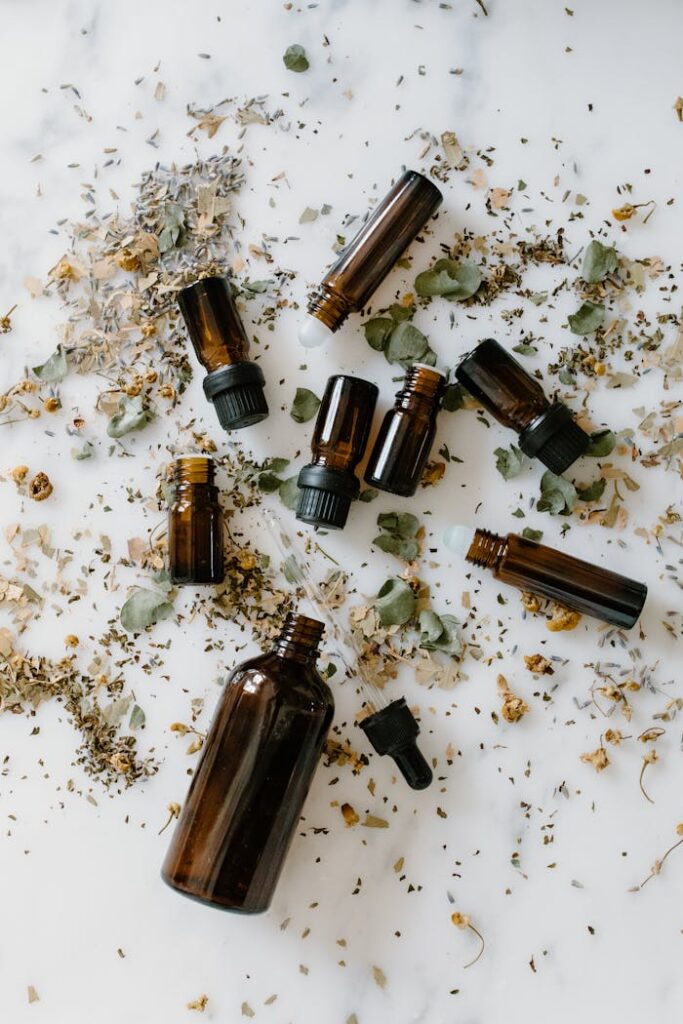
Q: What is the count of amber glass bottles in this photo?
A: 8